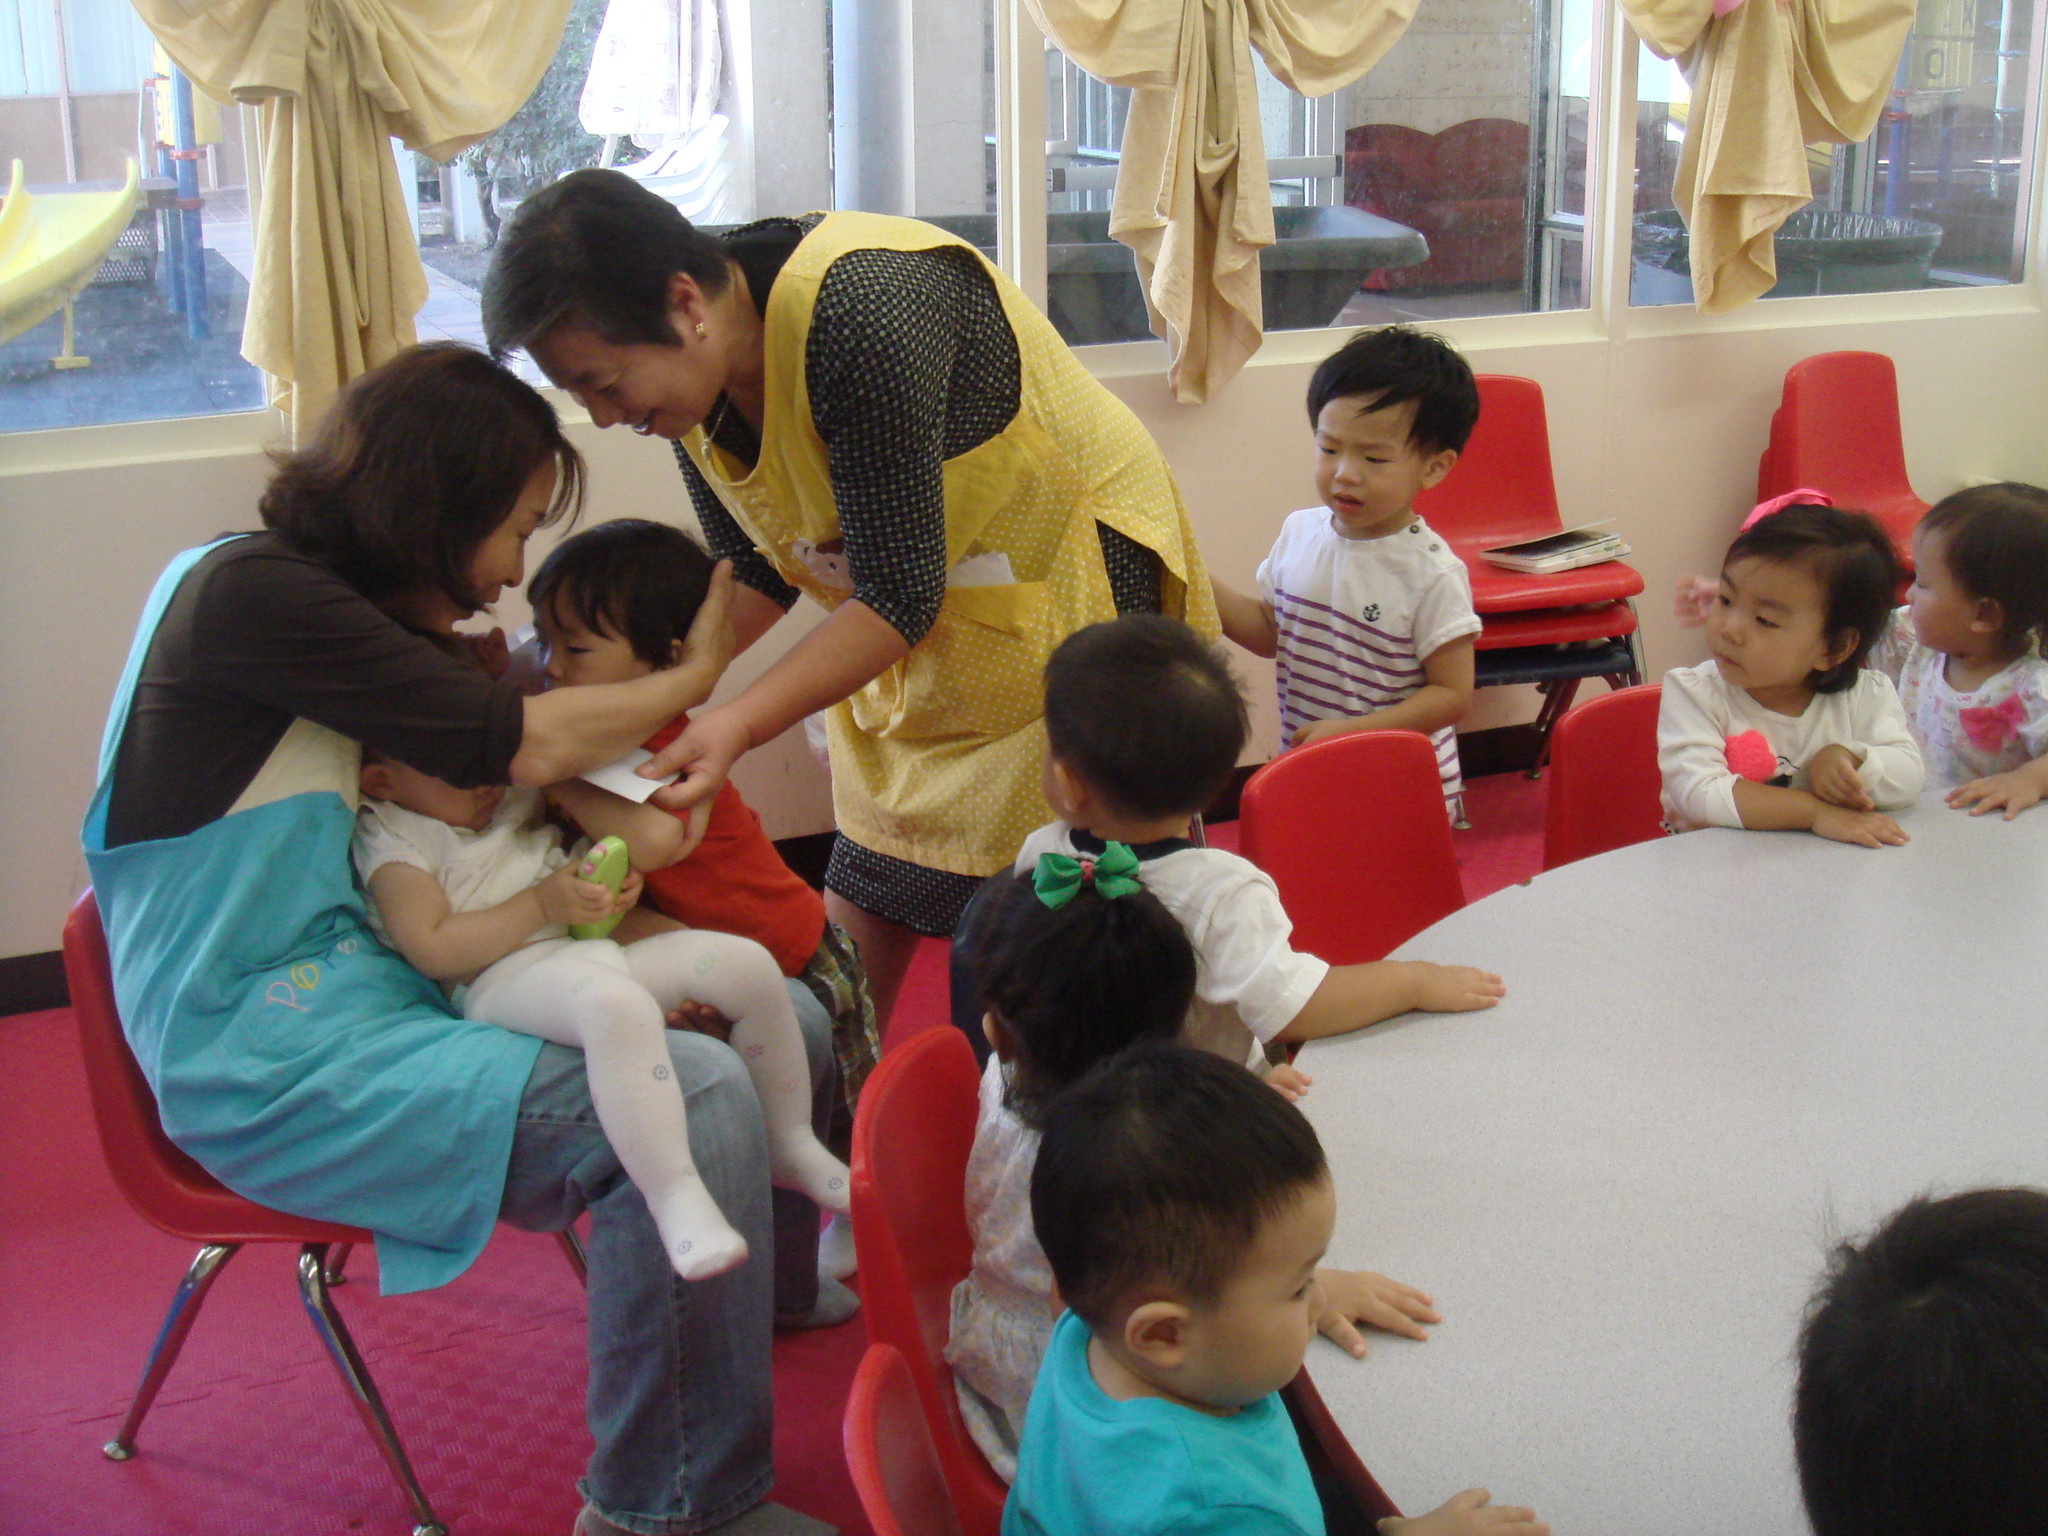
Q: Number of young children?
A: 9